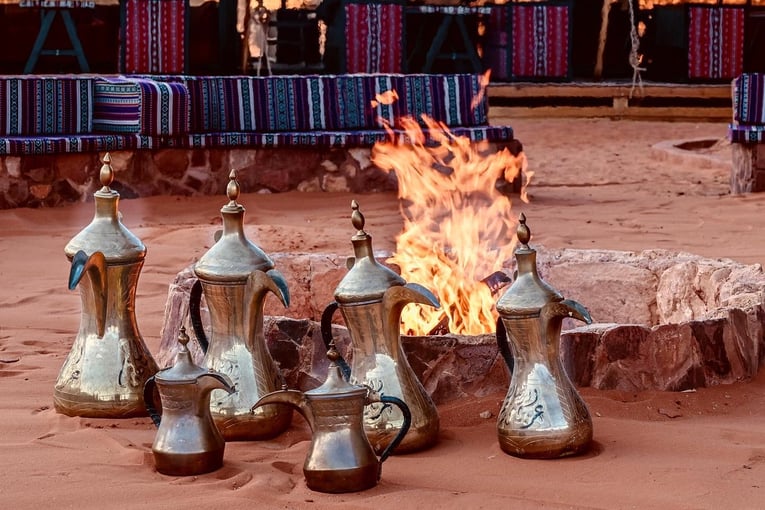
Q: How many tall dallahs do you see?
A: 4